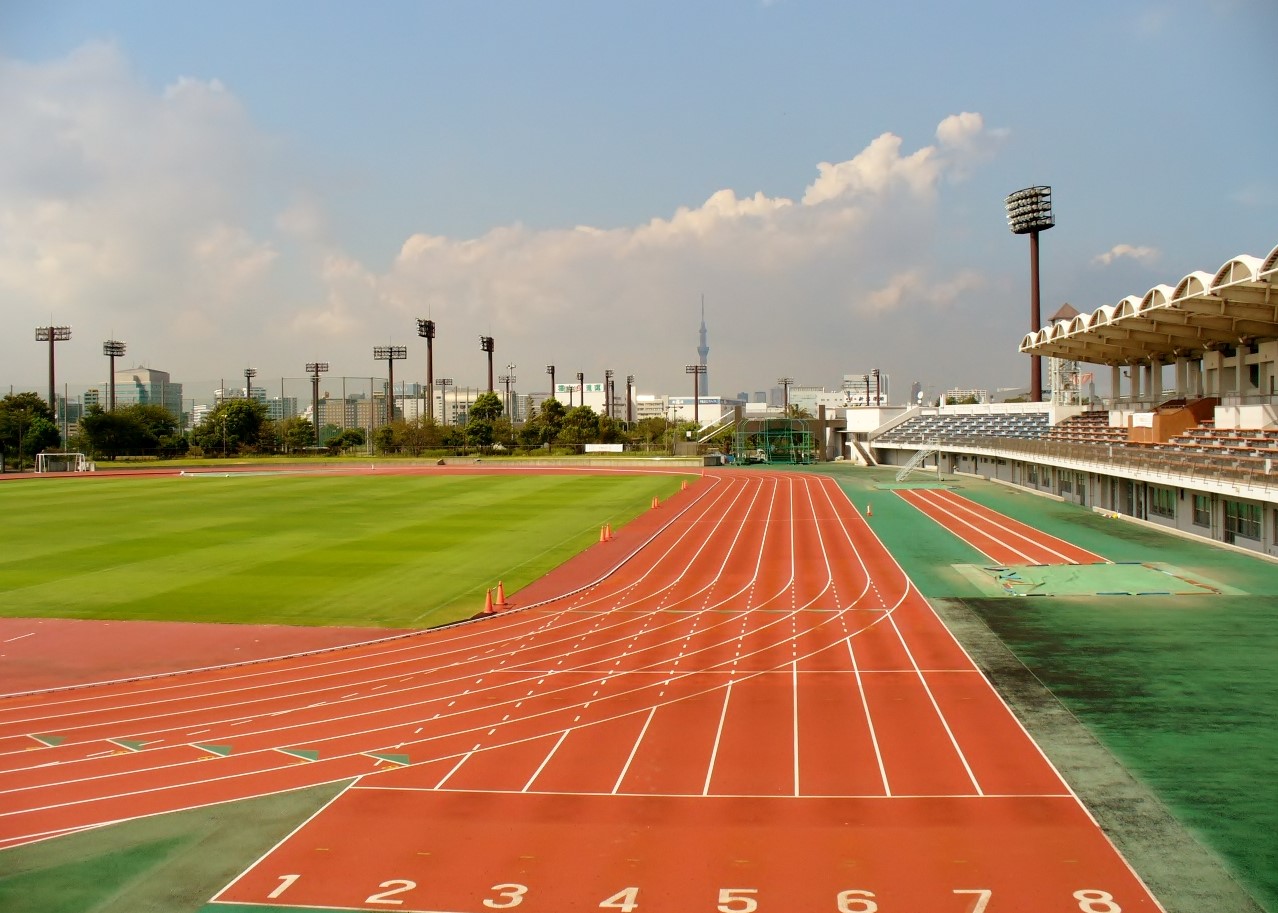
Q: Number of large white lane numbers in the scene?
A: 8